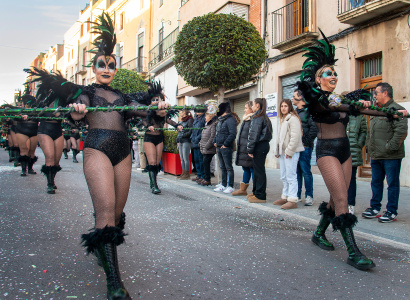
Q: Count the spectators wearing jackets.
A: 10